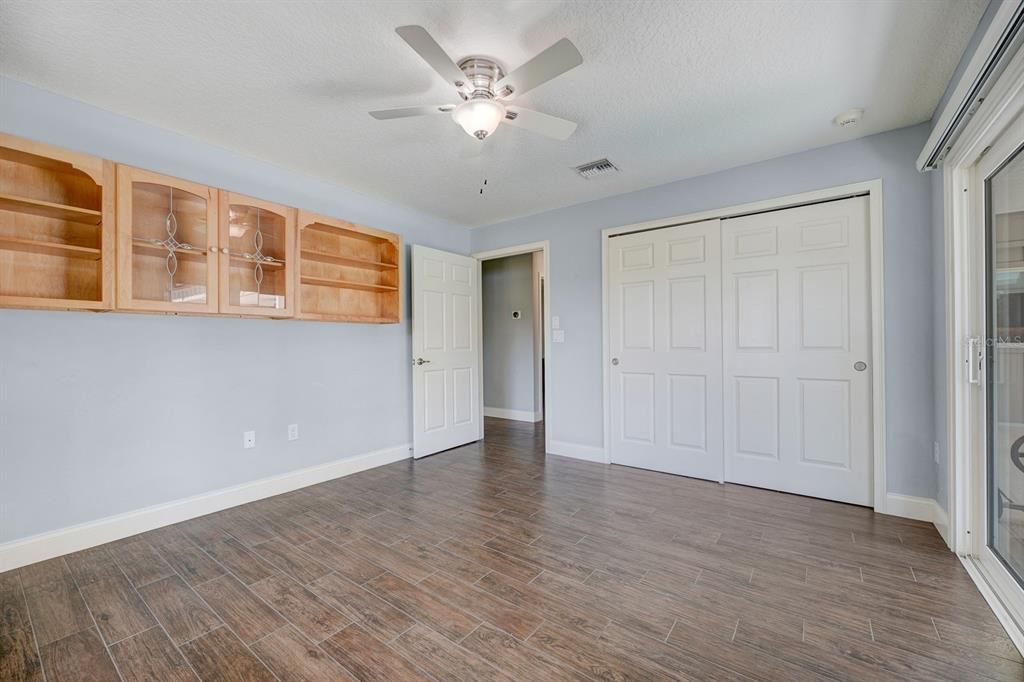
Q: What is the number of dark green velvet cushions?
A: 0